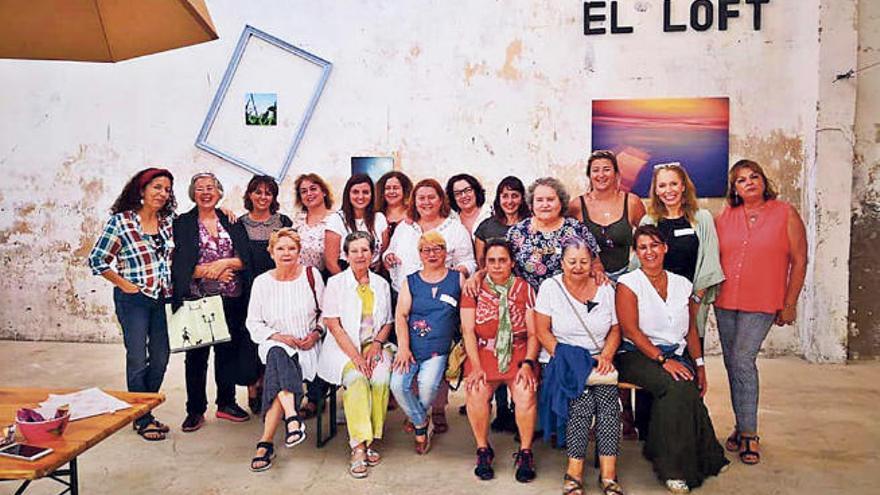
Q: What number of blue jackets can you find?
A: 1